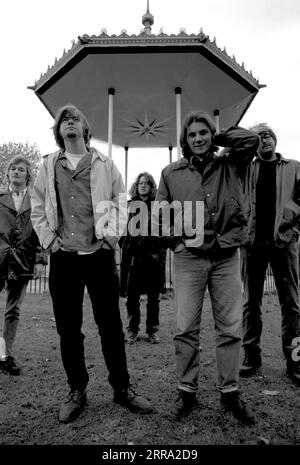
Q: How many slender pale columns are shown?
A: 5